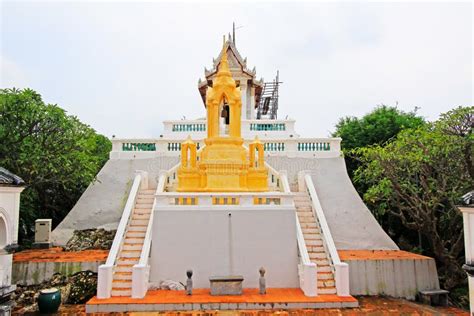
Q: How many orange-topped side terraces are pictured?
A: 2